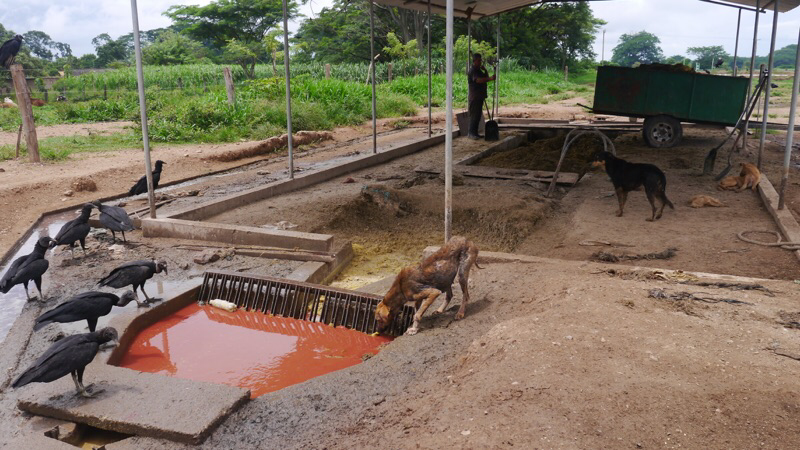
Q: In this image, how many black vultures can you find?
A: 8